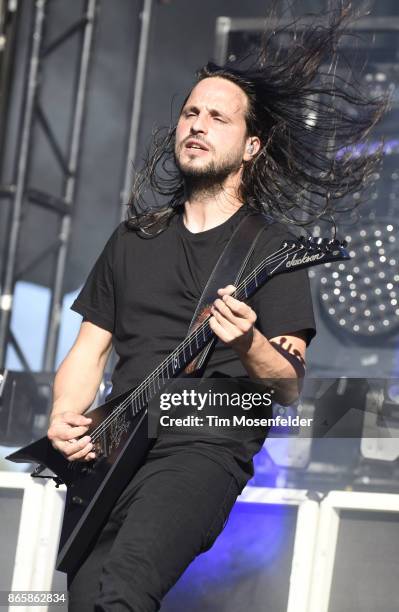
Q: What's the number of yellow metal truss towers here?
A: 0